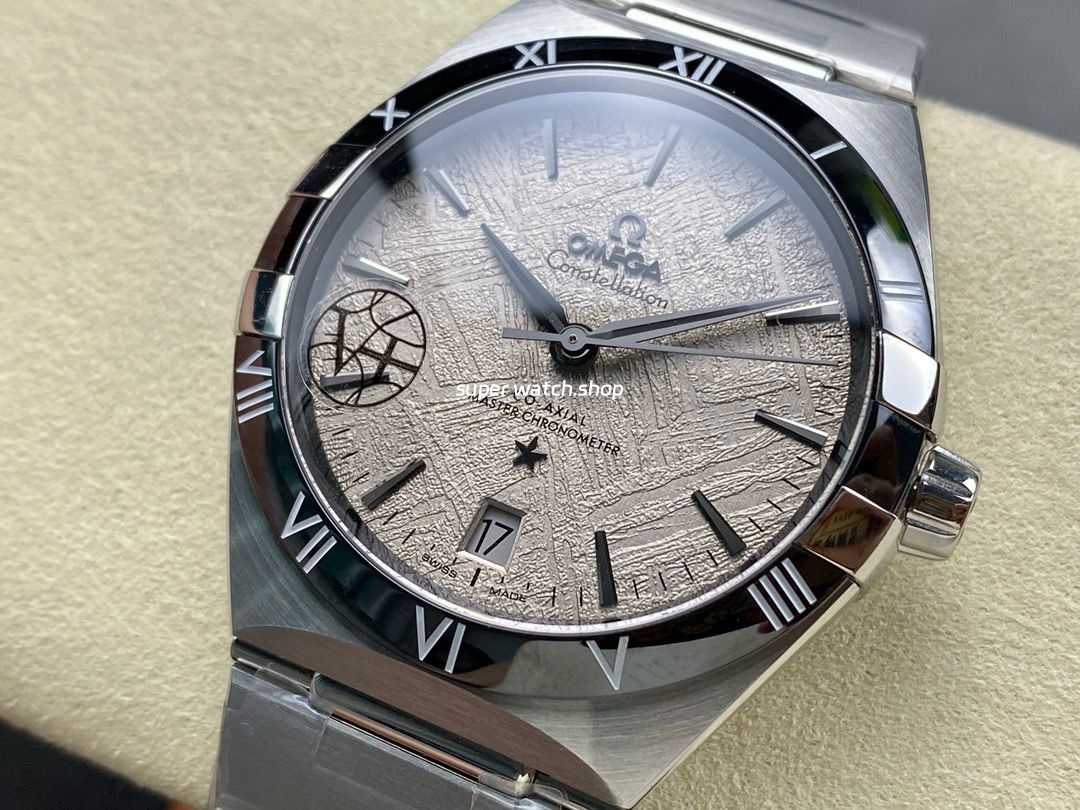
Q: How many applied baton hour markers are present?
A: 11